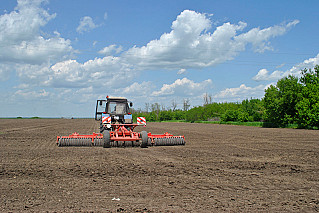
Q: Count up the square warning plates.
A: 2